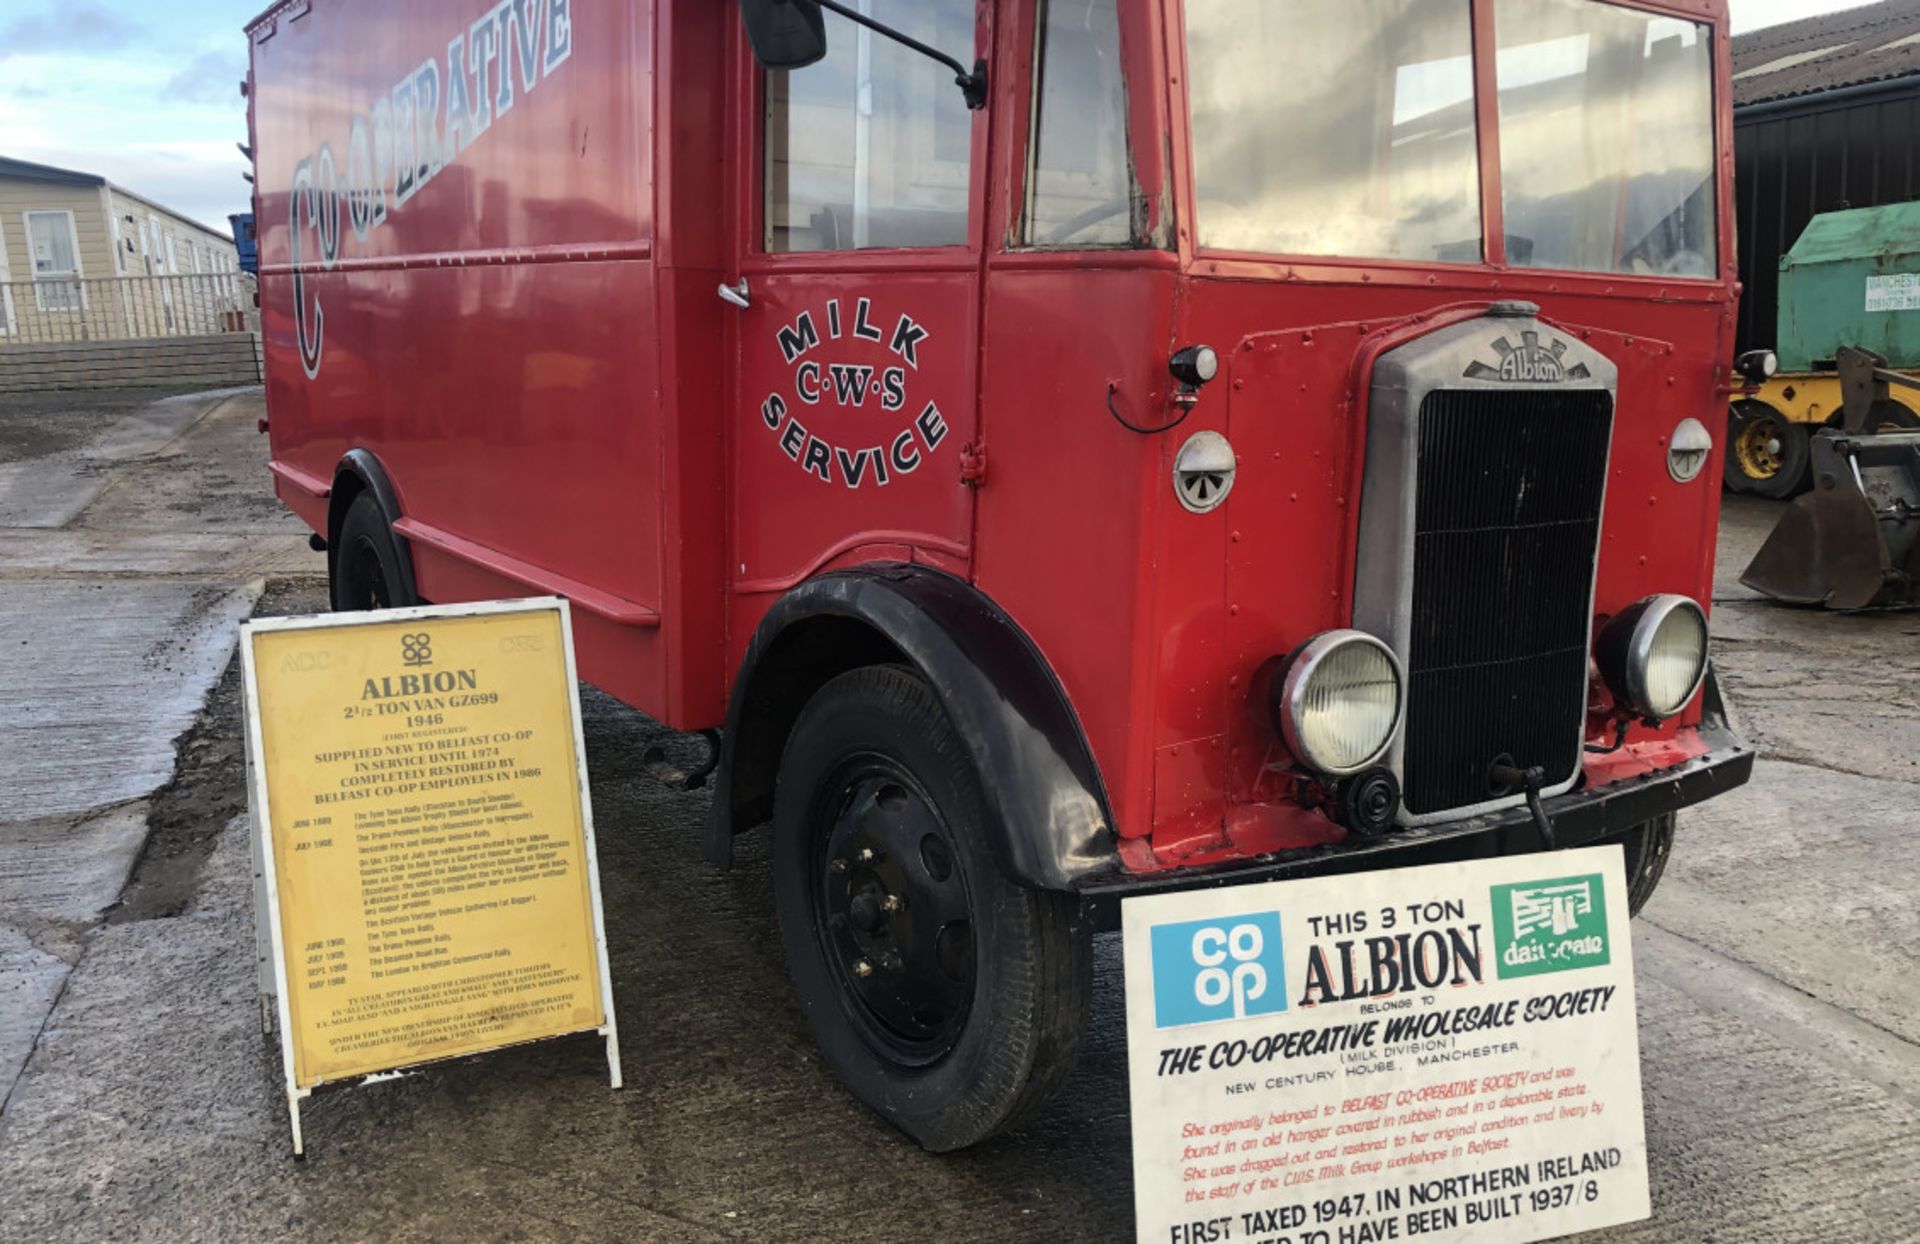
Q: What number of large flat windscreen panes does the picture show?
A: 2